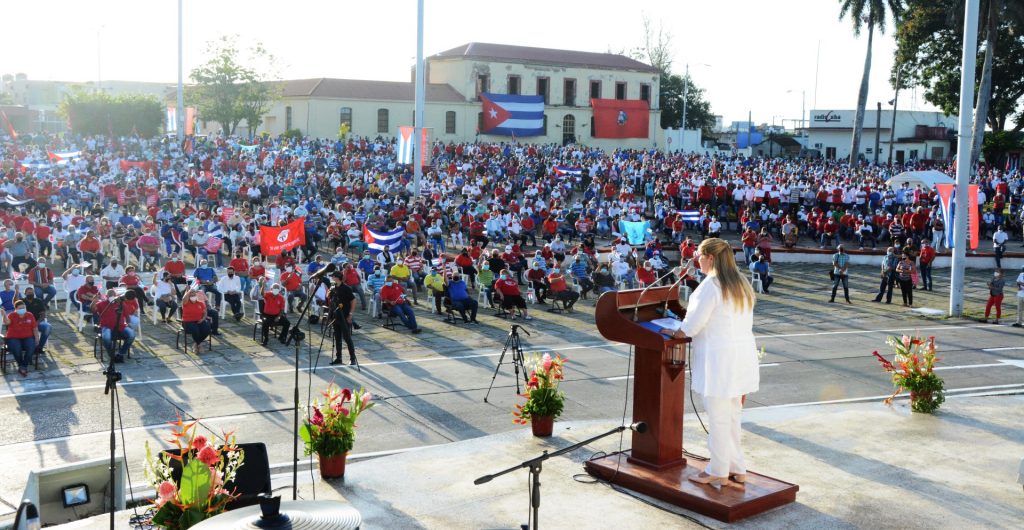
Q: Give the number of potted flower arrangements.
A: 4